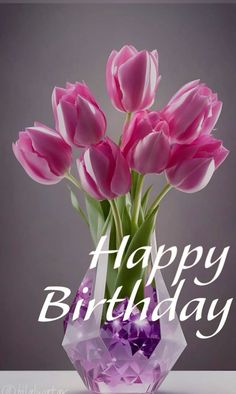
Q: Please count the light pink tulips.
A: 7